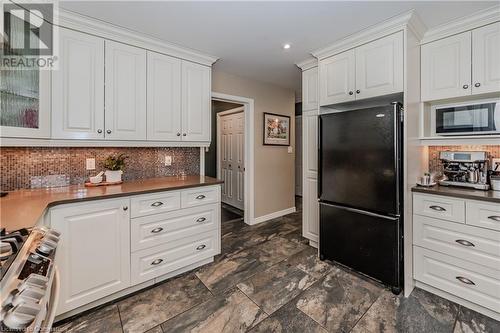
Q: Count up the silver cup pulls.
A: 10